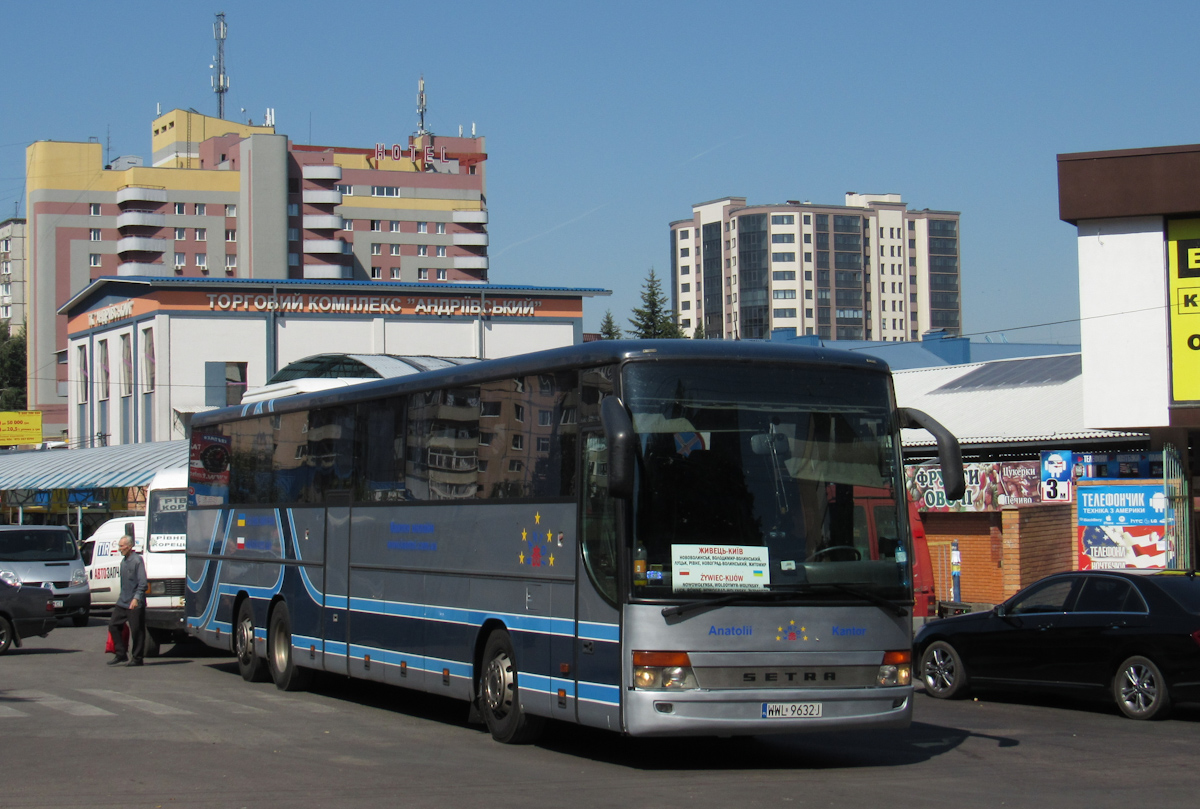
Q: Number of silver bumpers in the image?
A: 1